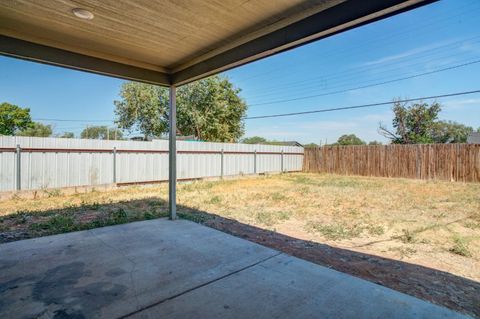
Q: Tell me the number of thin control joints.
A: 1